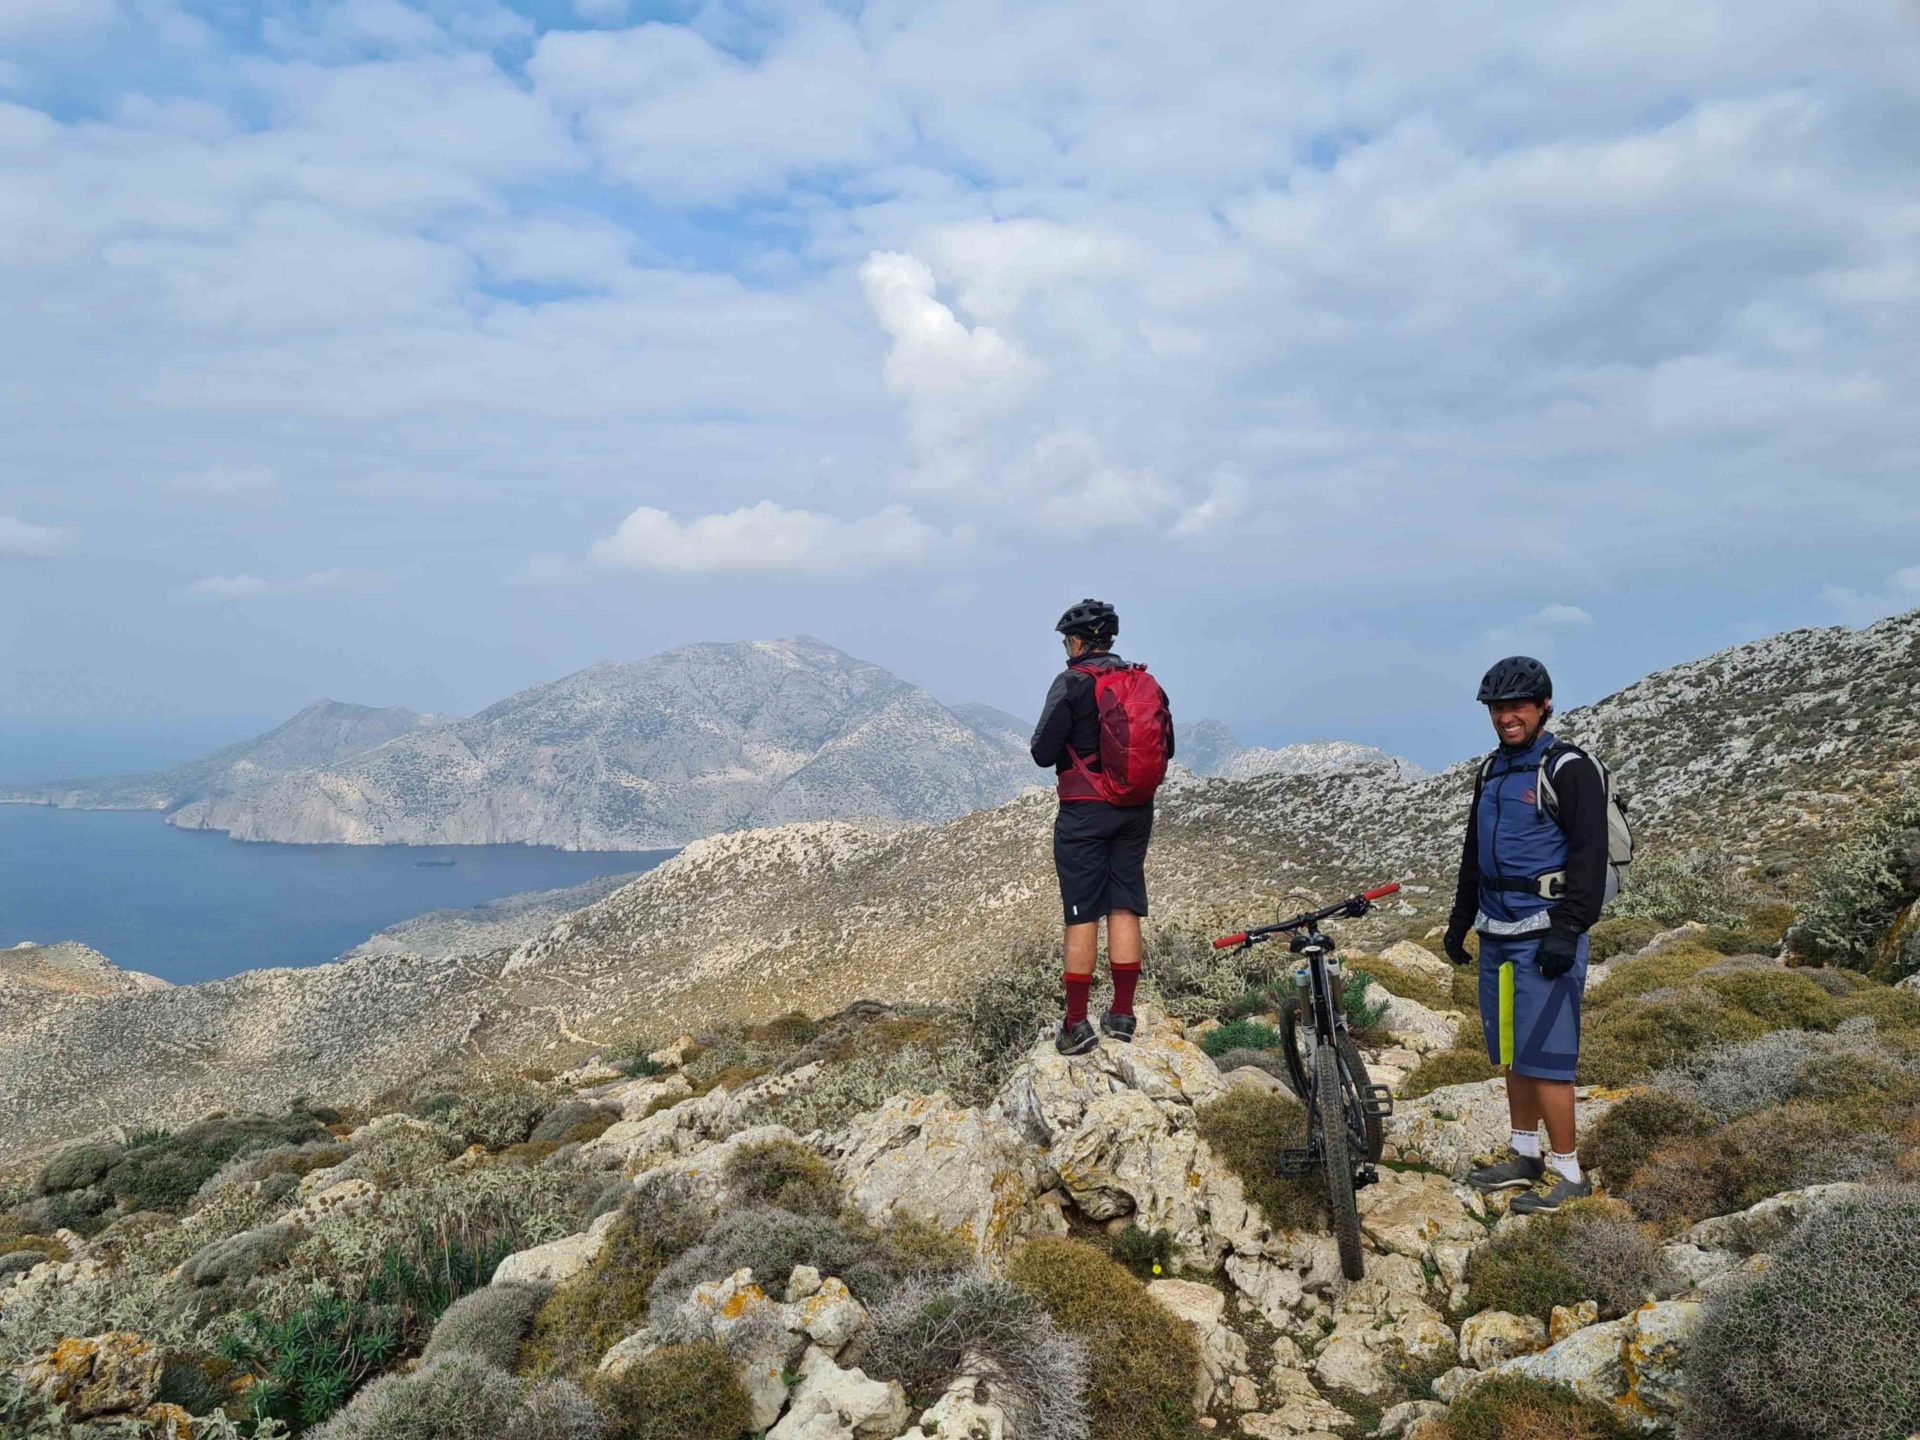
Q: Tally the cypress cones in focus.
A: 0